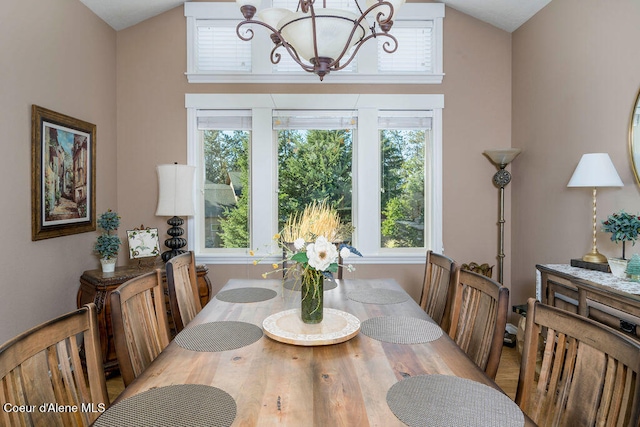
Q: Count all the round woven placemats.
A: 7